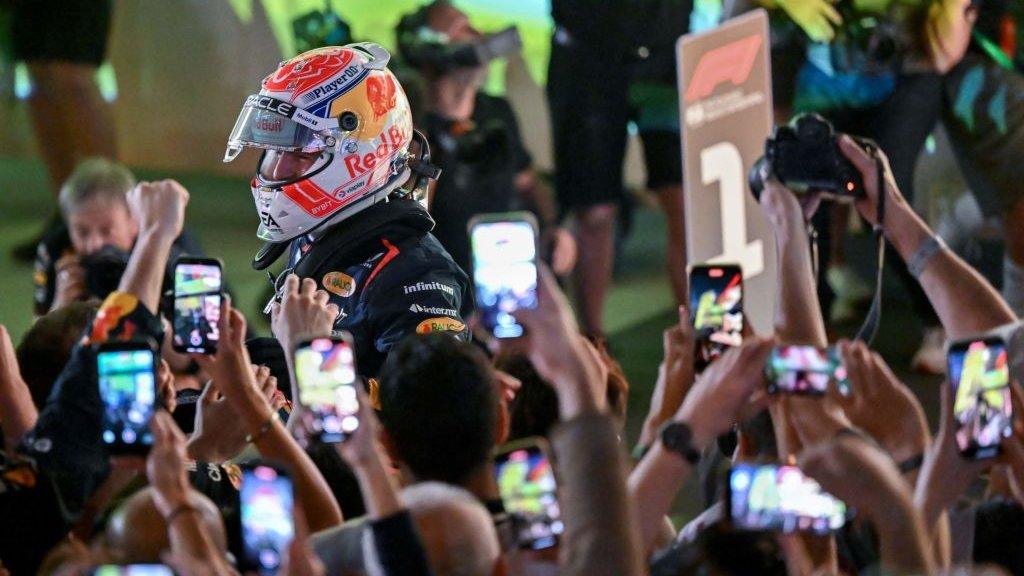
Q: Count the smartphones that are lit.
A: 11